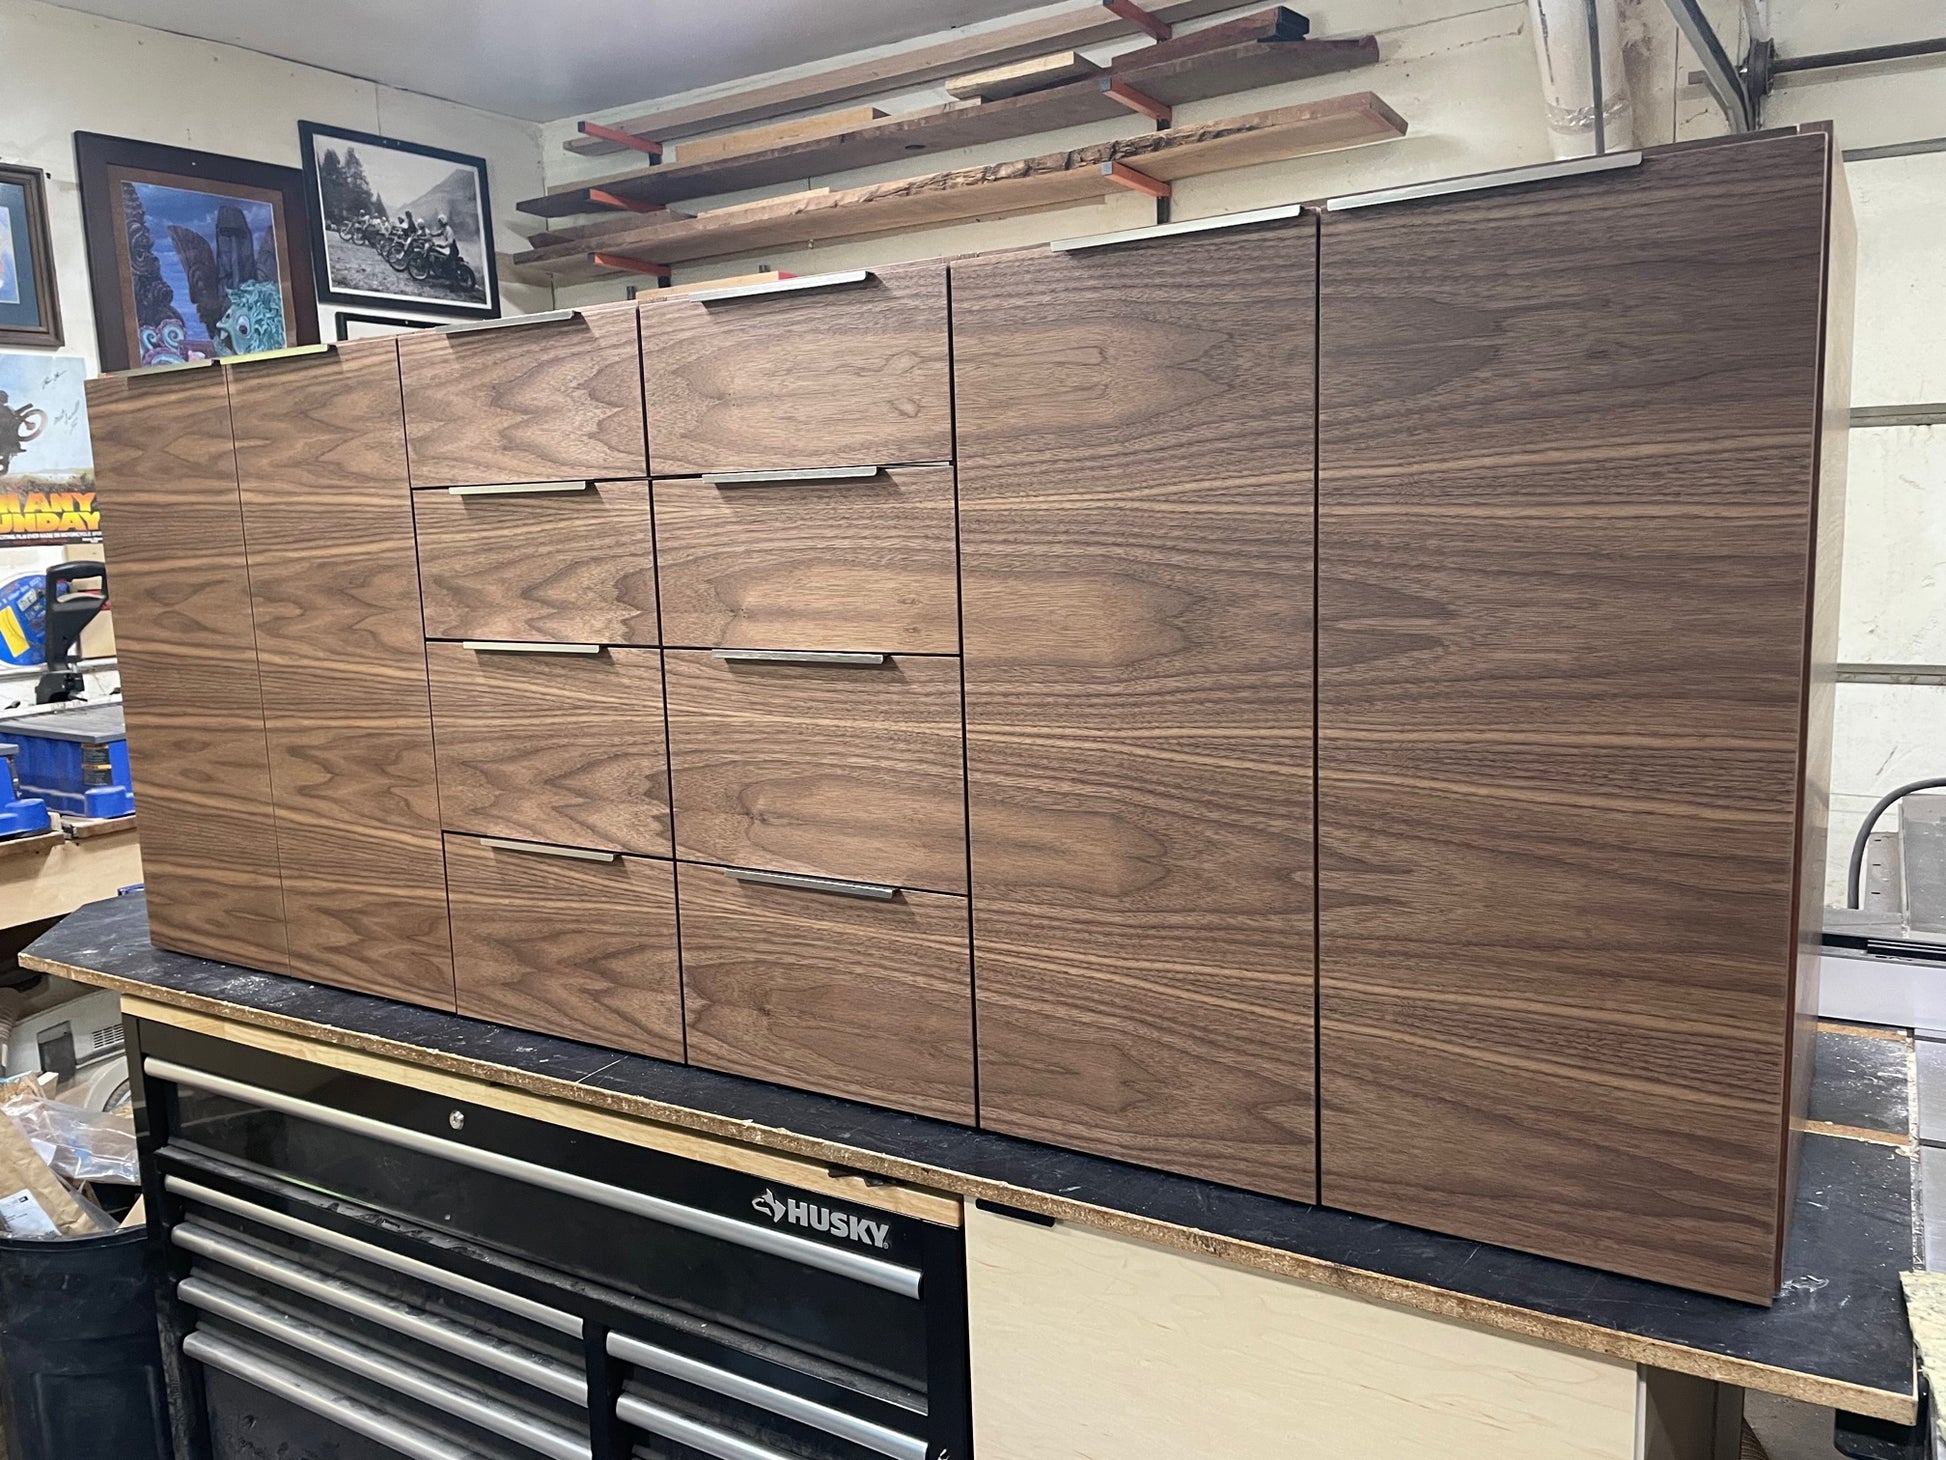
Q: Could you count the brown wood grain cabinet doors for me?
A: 4